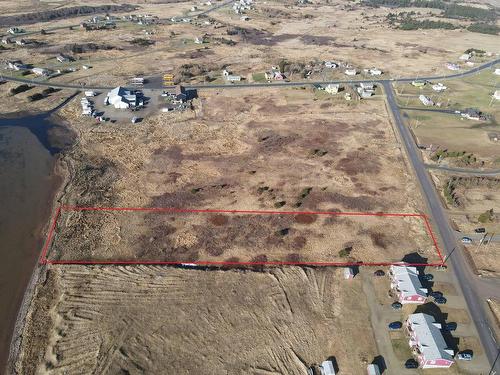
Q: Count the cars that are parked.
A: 11